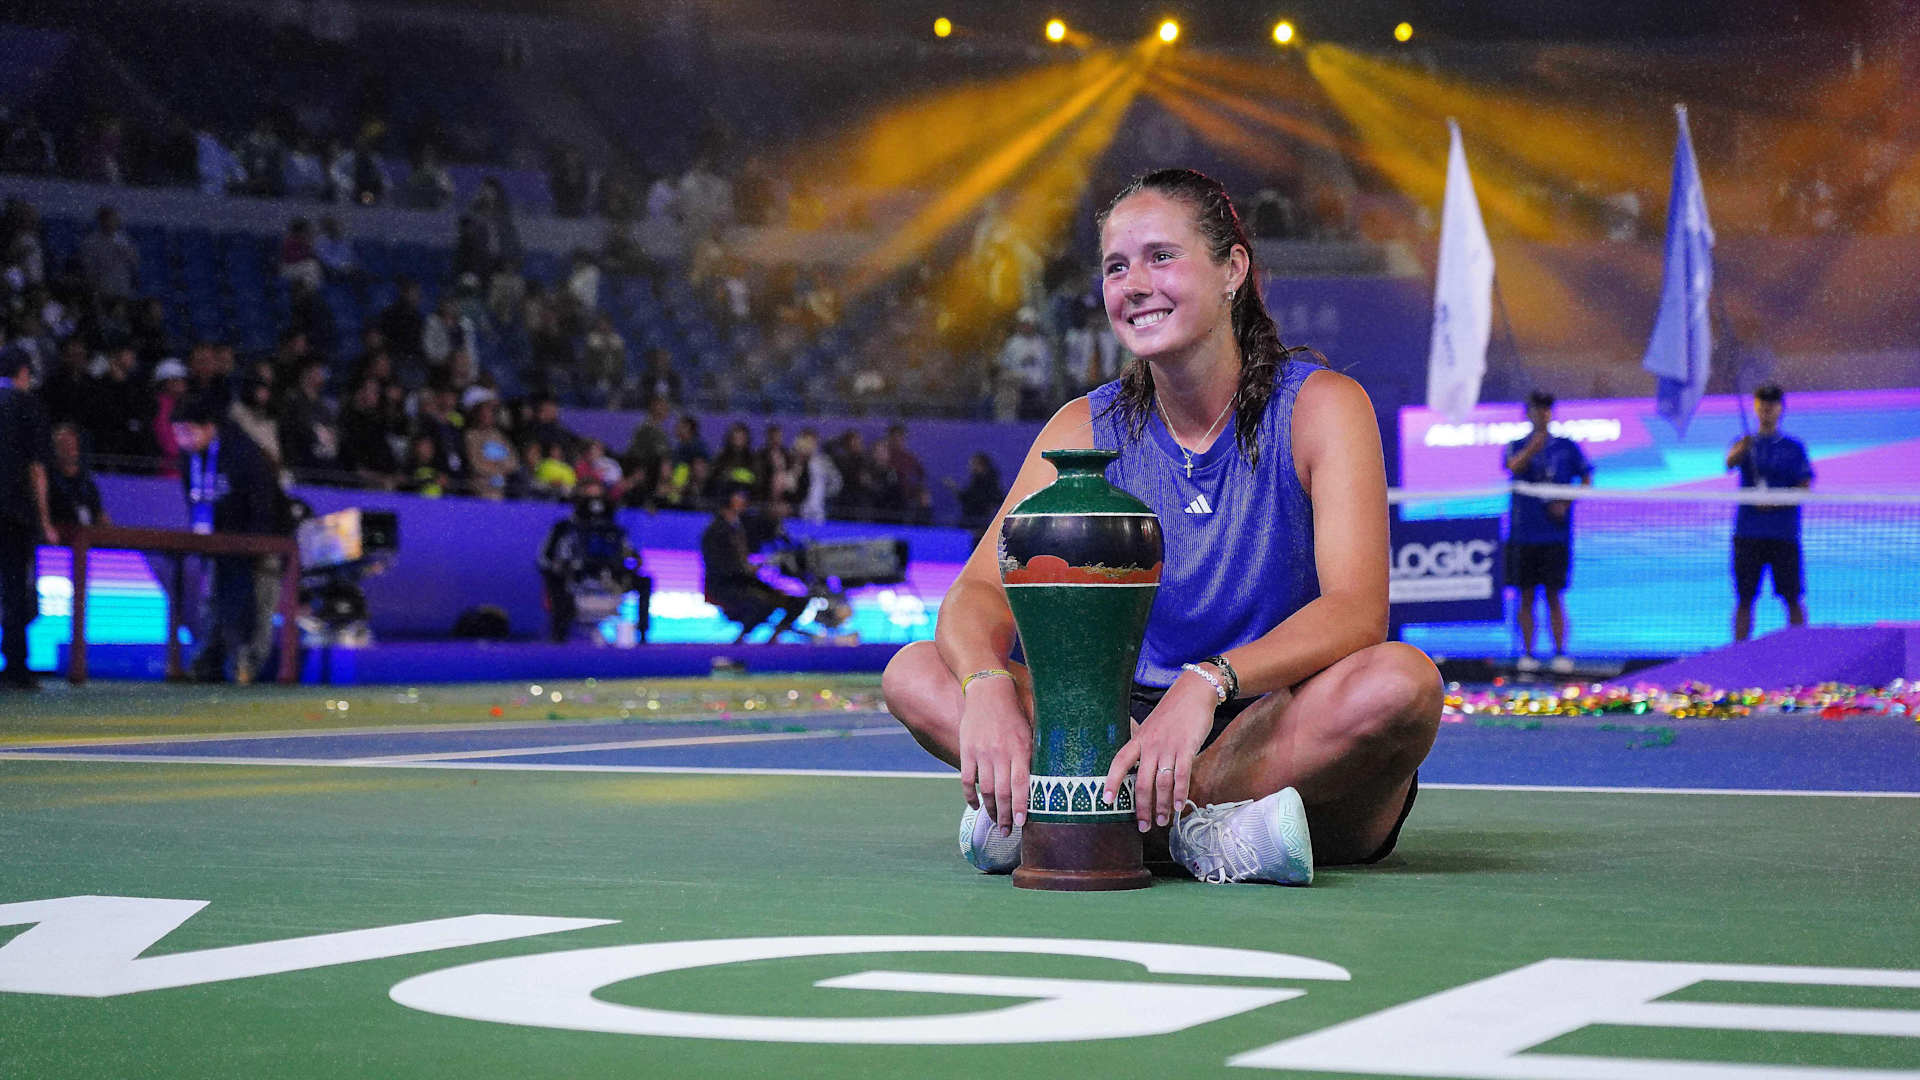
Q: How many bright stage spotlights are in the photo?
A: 5